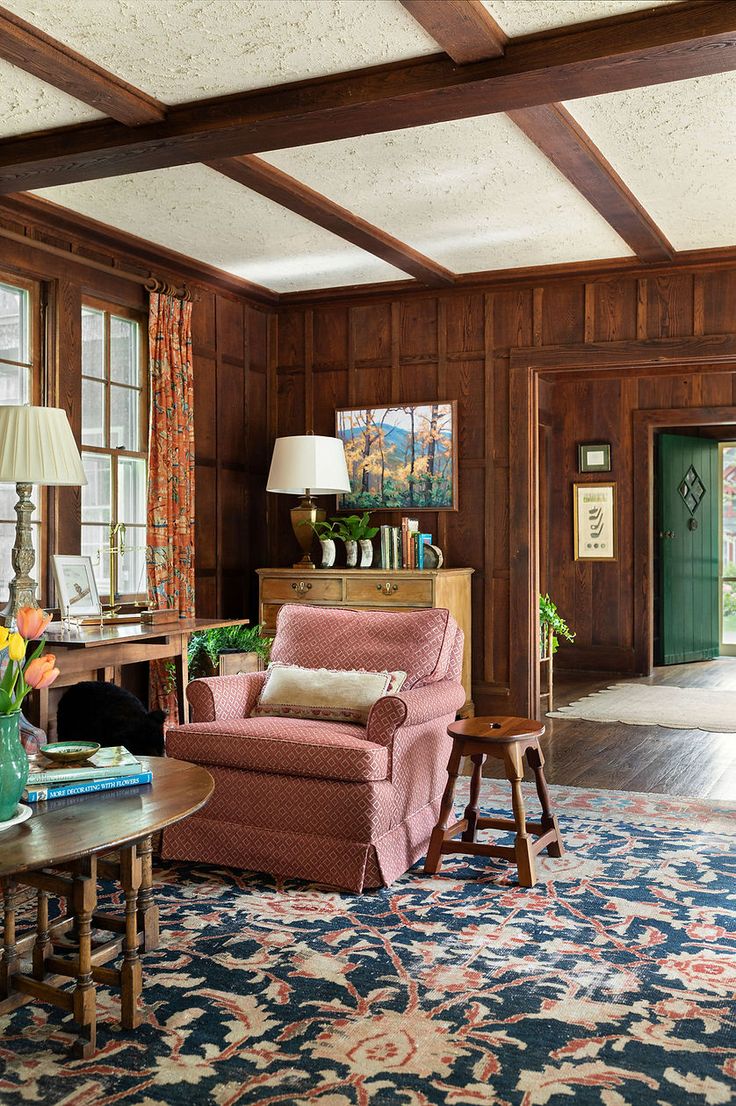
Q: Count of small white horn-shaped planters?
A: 3